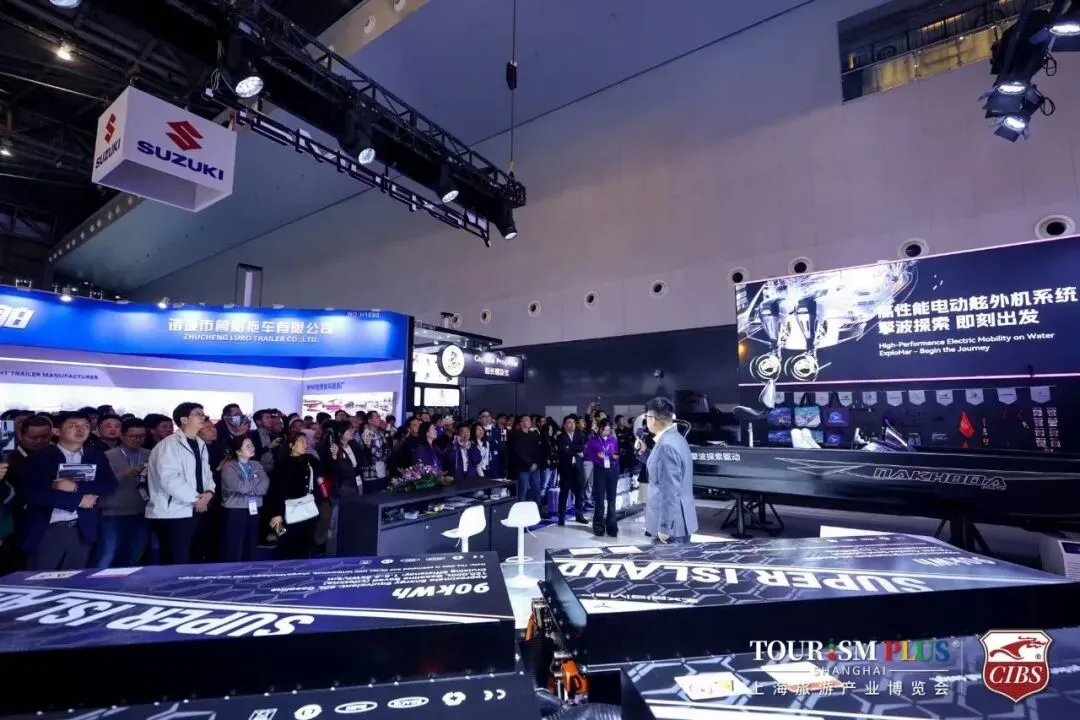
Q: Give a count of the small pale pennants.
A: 11